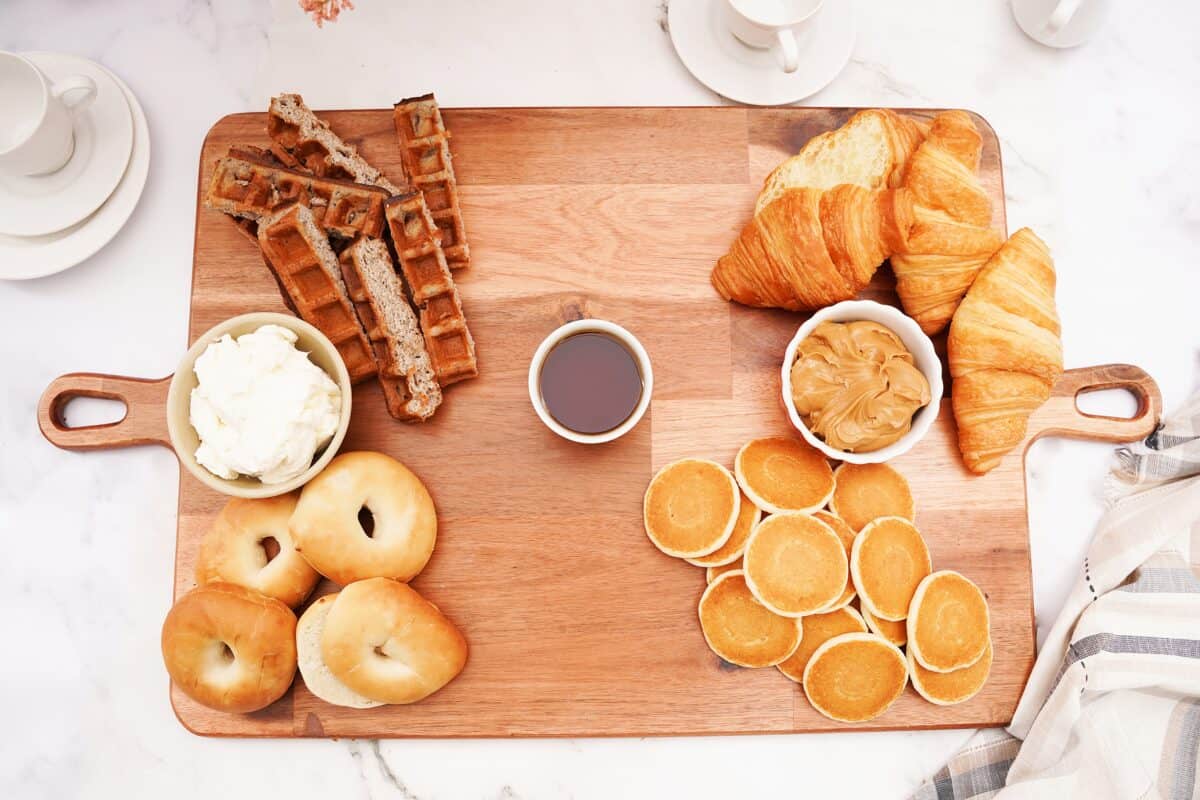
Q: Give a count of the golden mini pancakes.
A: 14